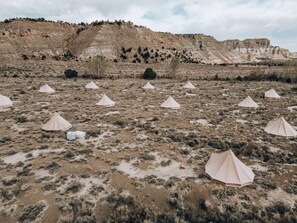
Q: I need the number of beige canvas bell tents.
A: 12